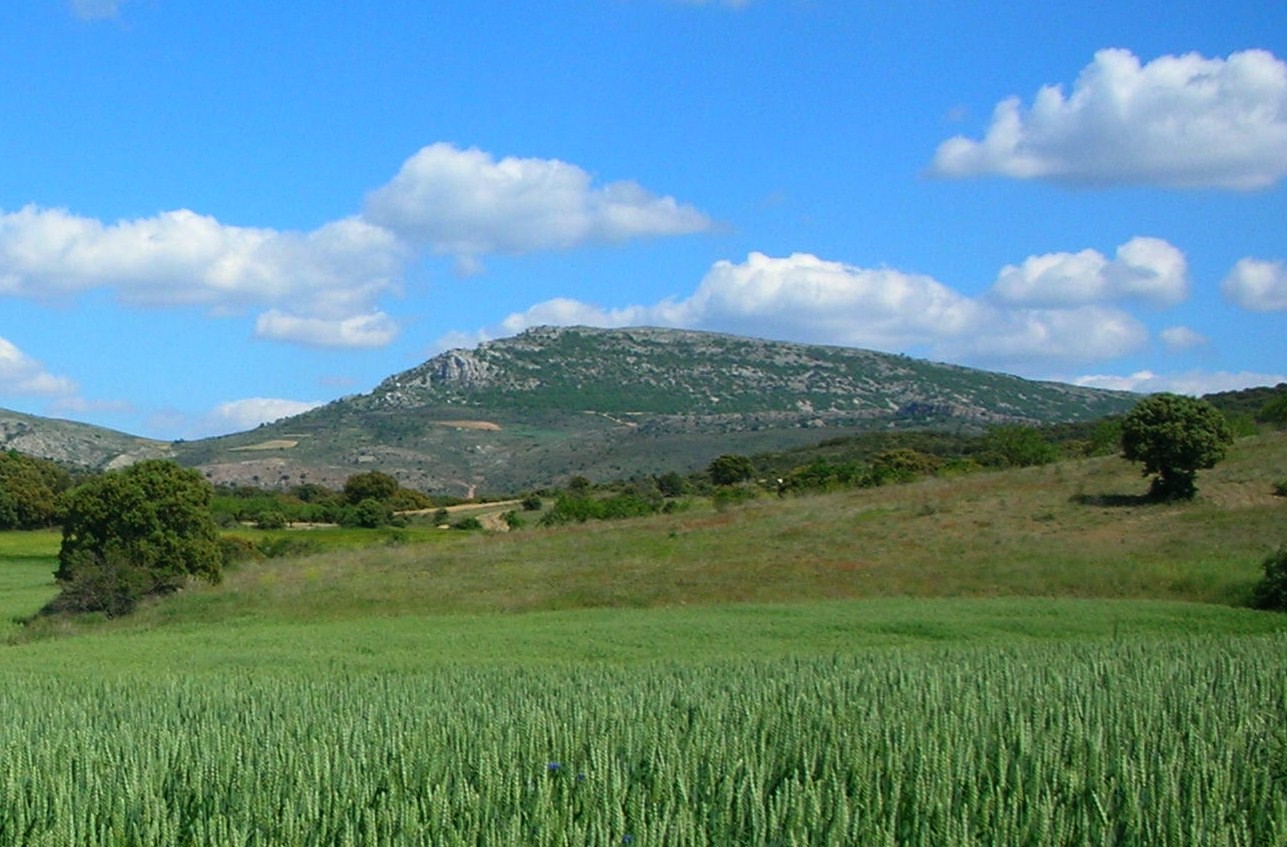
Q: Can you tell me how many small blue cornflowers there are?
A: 3